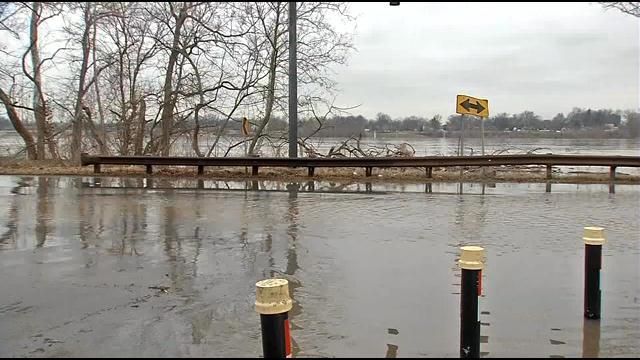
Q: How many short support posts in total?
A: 9